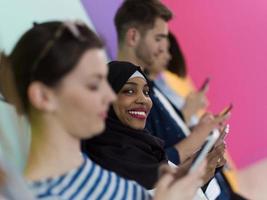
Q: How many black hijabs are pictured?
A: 1